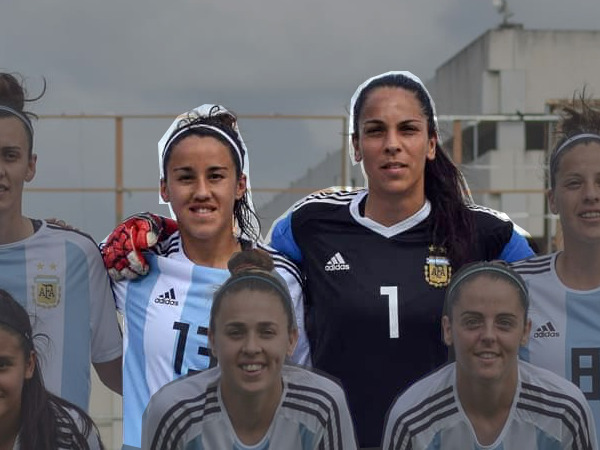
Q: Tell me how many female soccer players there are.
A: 7